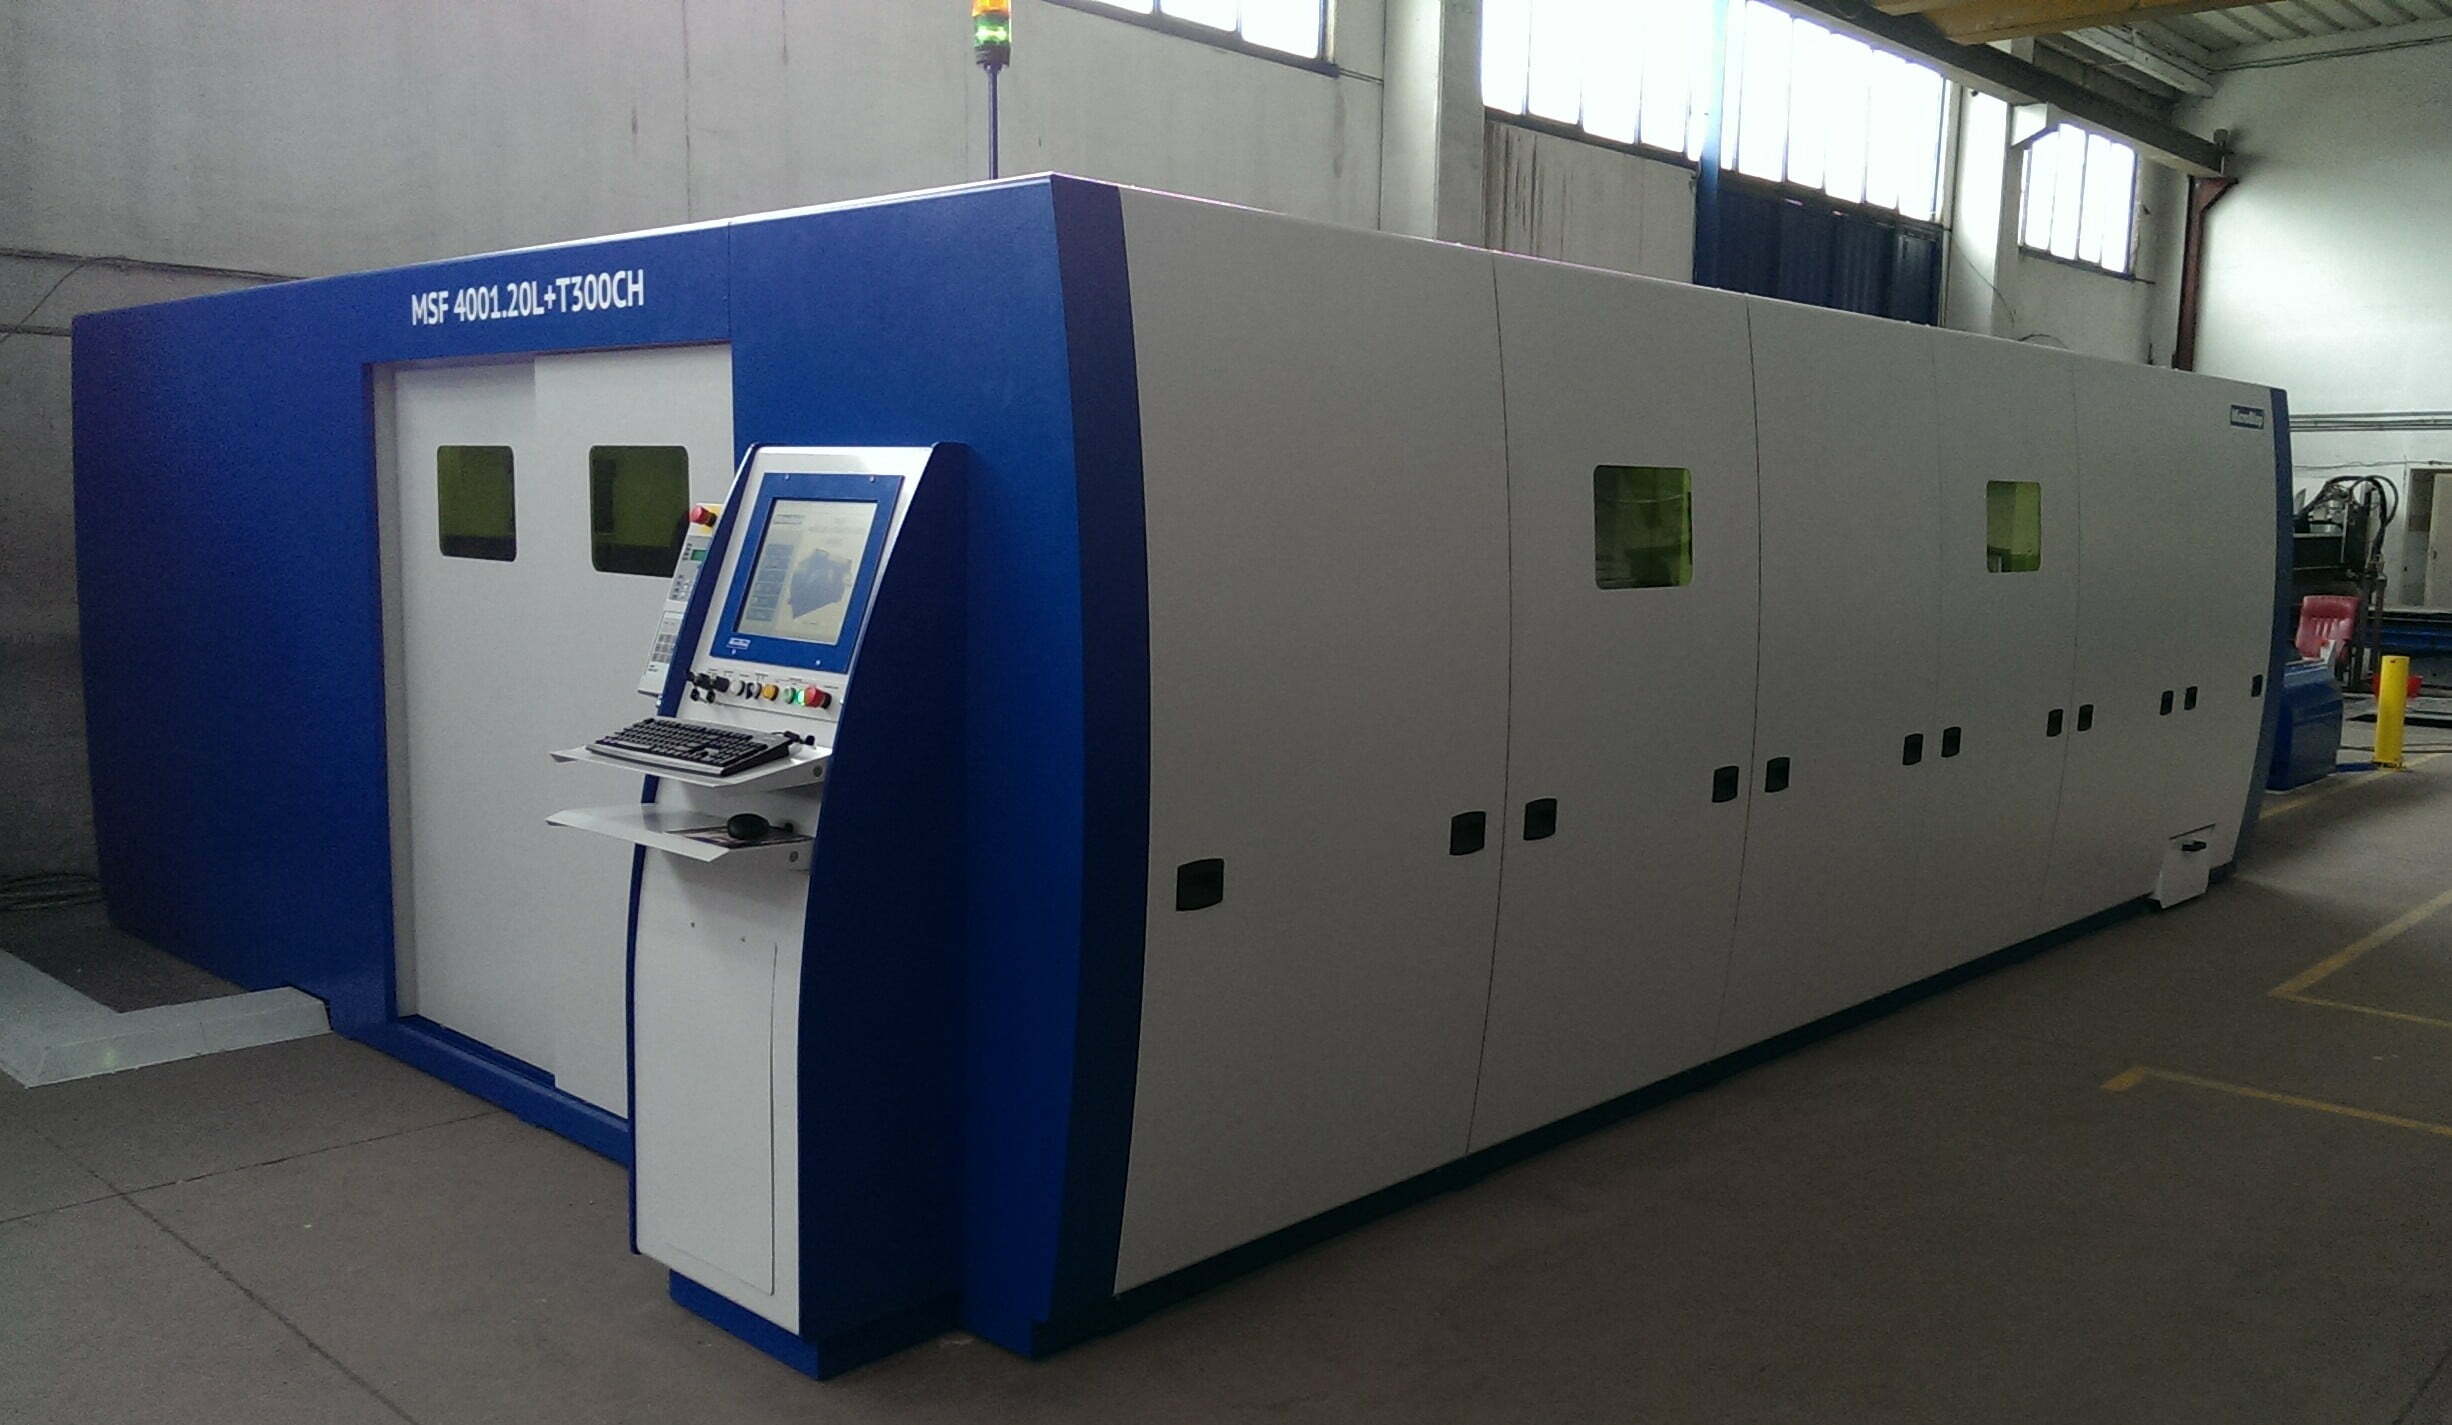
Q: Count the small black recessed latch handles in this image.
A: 12